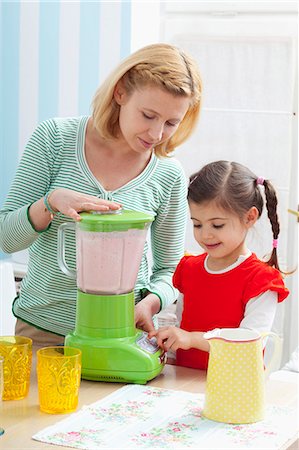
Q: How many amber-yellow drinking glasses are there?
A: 2